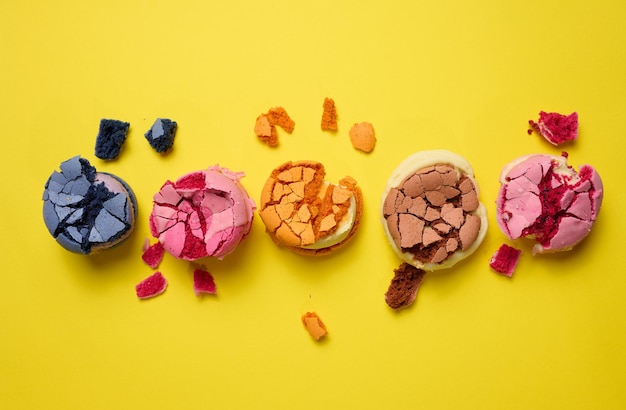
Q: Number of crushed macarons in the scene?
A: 5